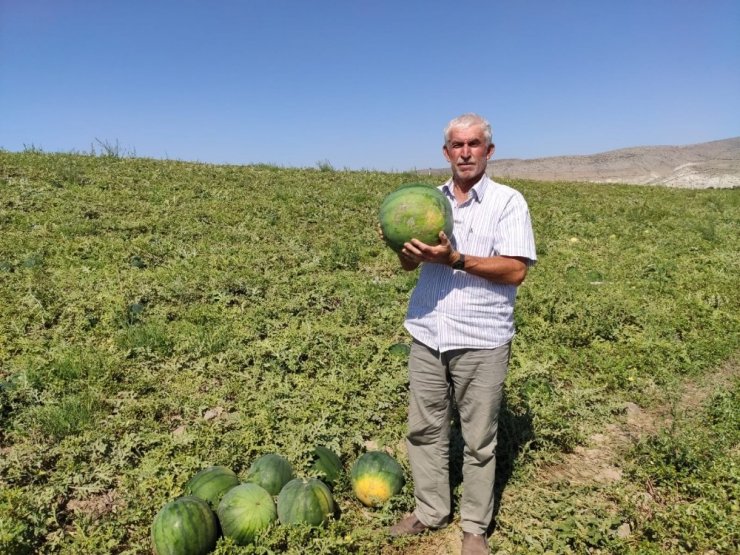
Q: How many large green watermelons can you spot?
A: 8